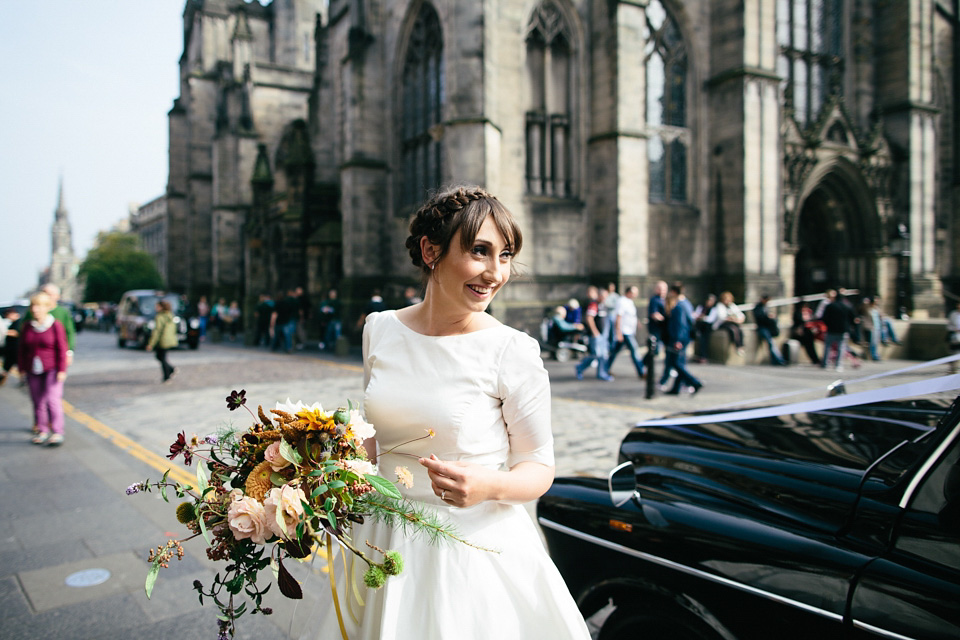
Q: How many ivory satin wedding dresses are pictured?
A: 1